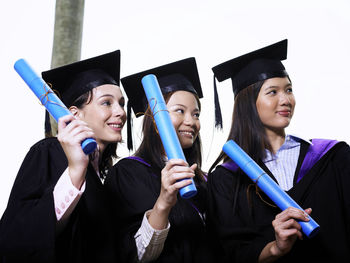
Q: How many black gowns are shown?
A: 3